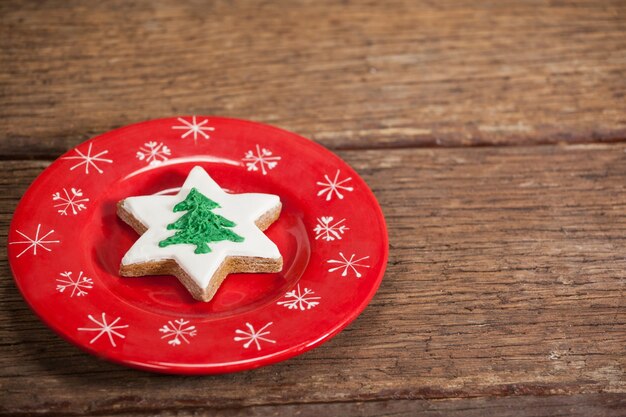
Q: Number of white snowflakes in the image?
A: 14